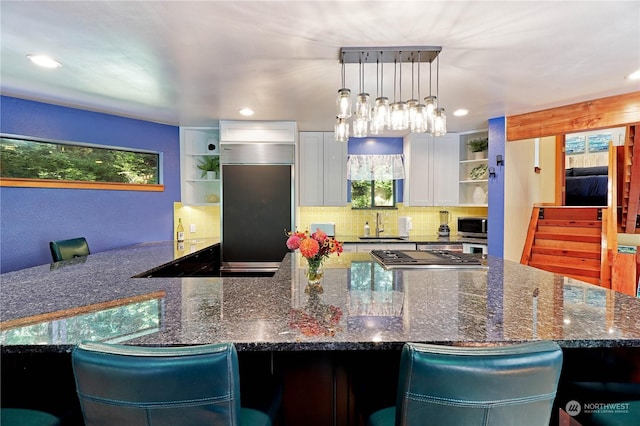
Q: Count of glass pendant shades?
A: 12